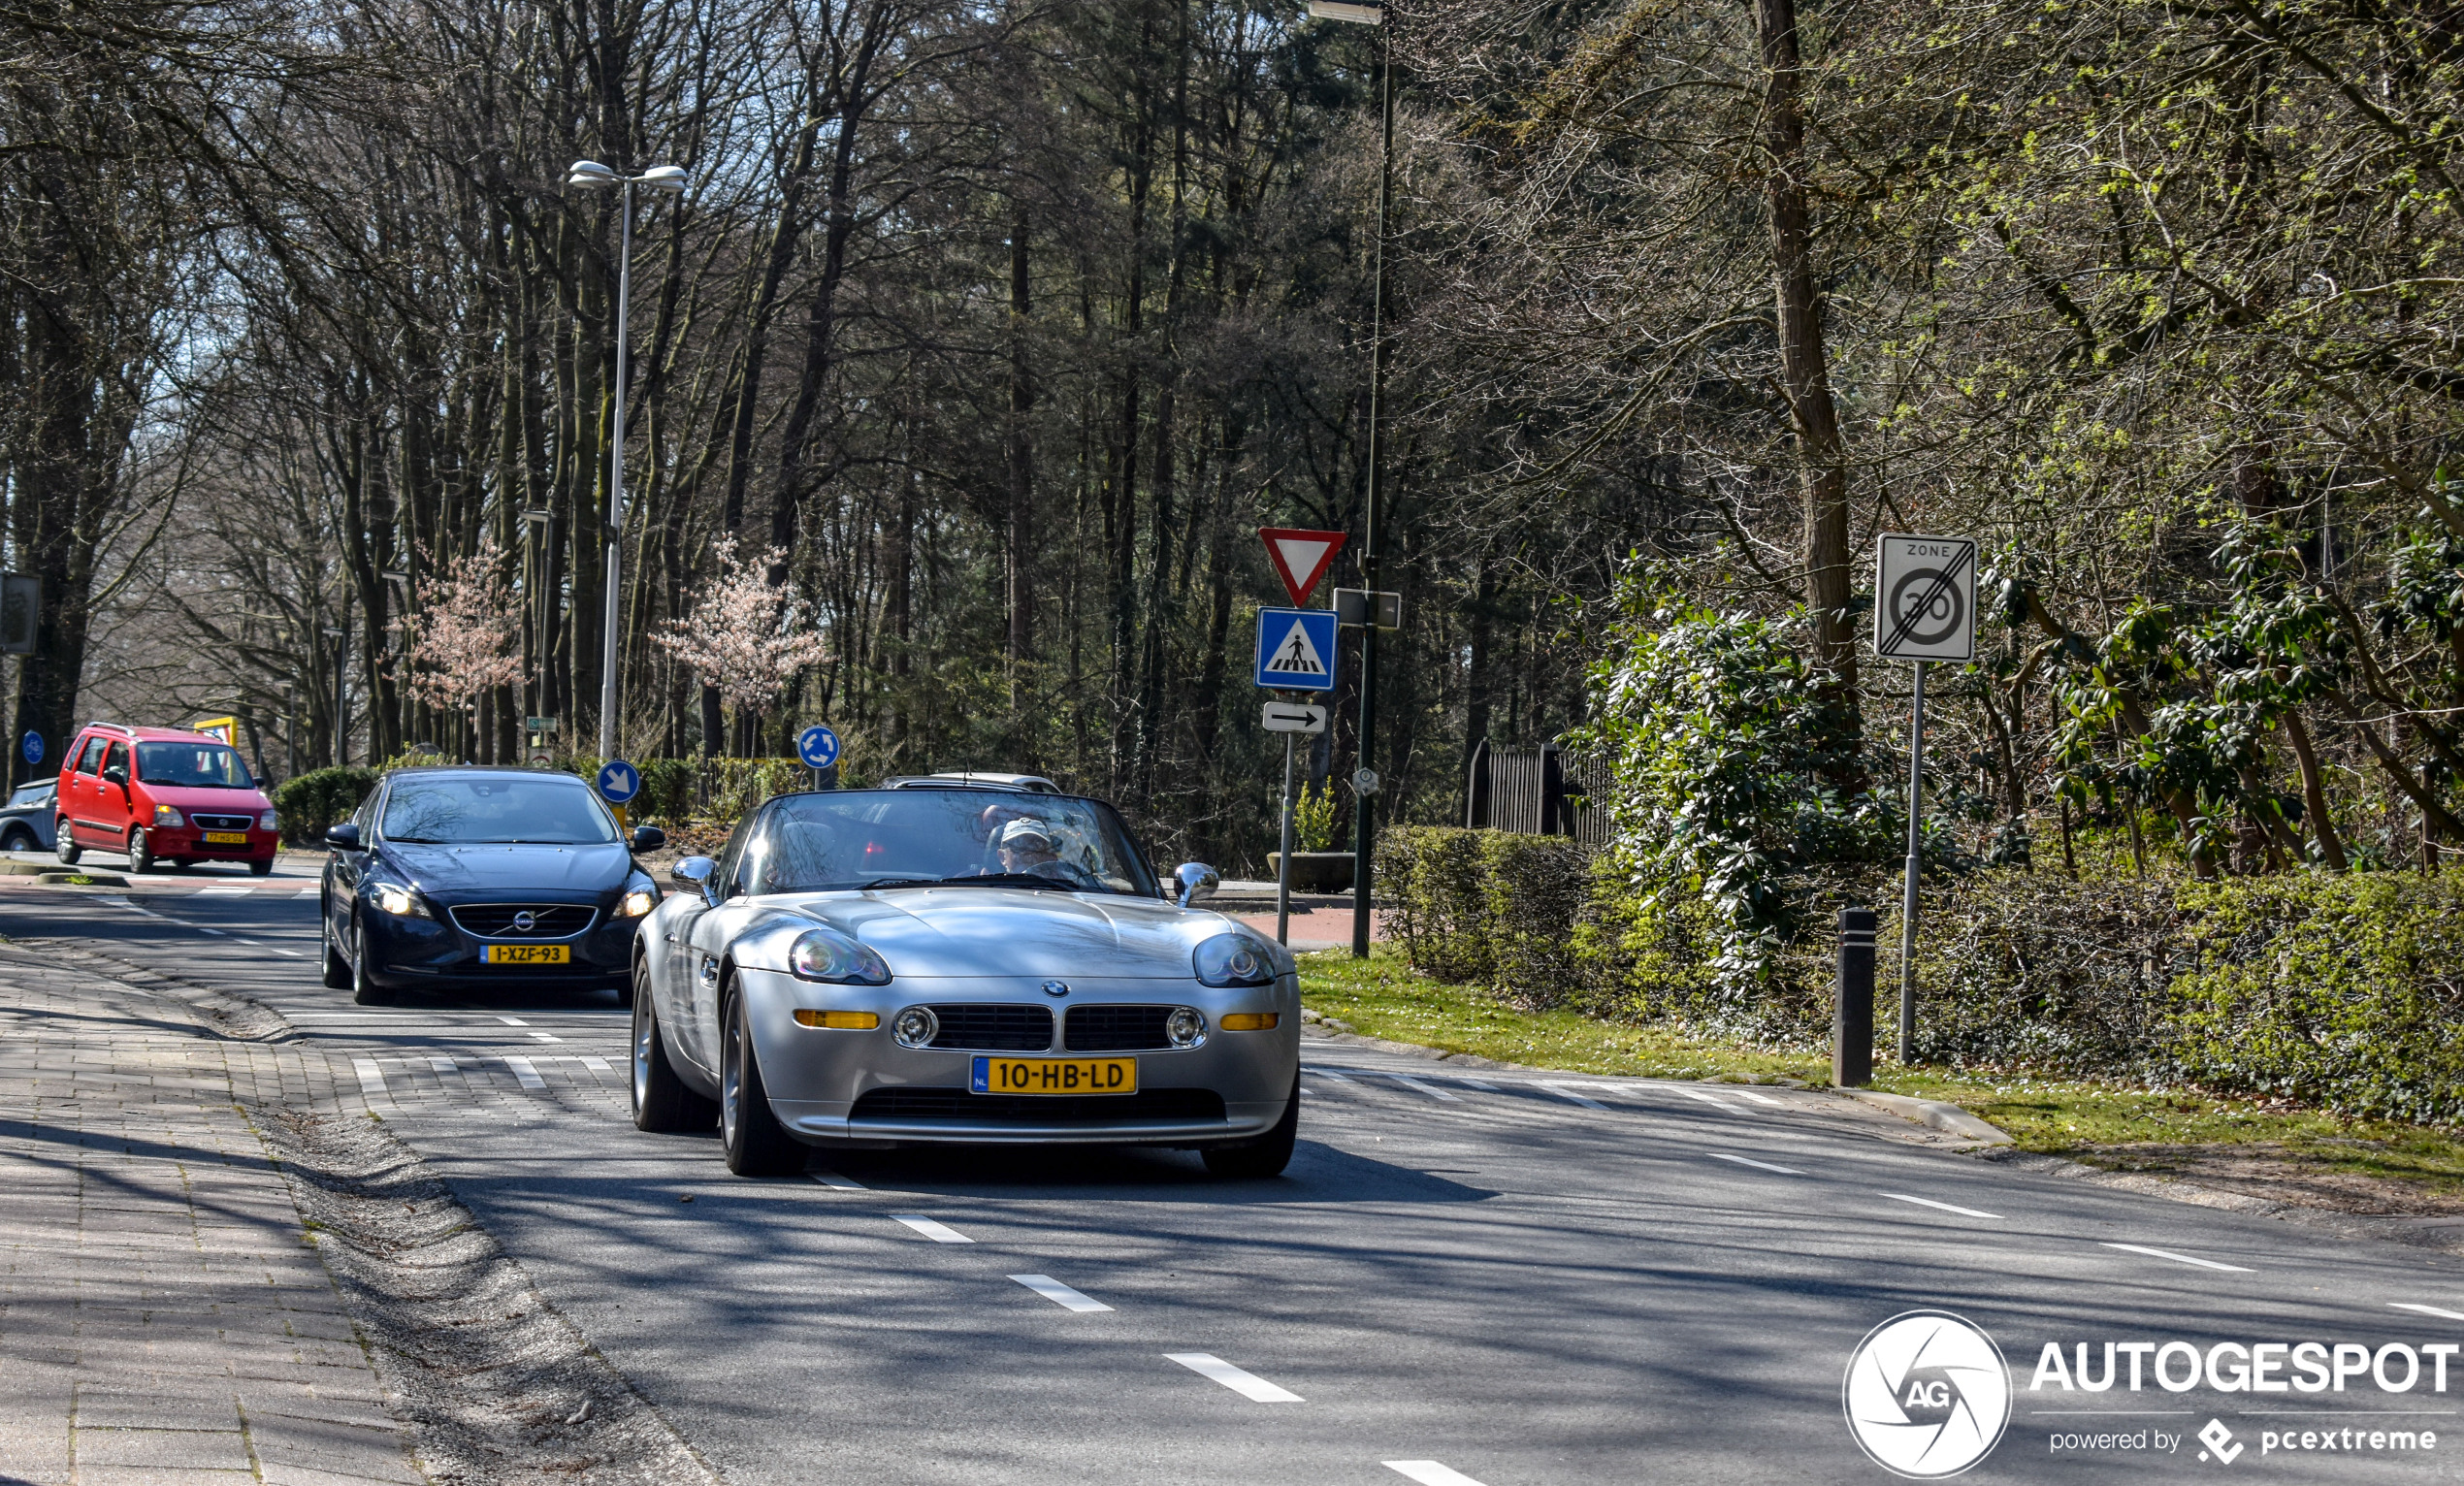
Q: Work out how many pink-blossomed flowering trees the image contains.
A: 2